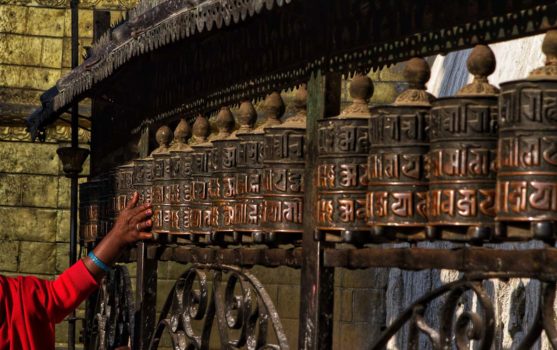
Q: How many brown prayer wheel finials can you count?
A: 11